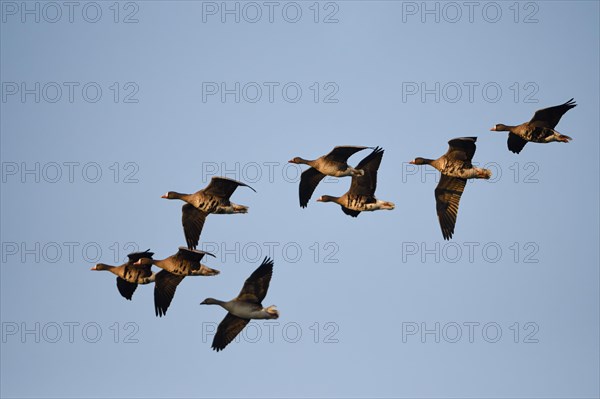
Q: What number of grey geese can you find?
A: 1